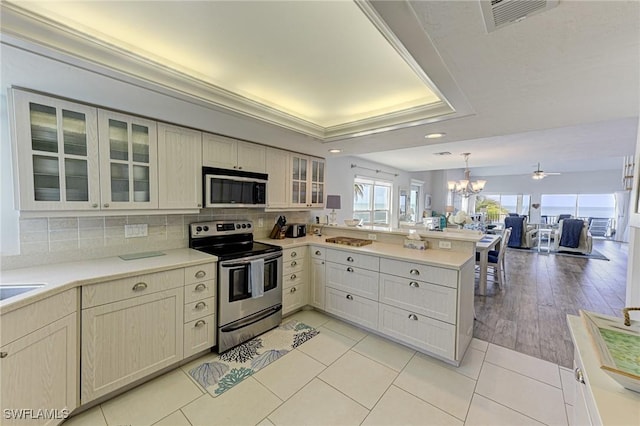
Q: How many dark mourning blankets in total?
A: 2